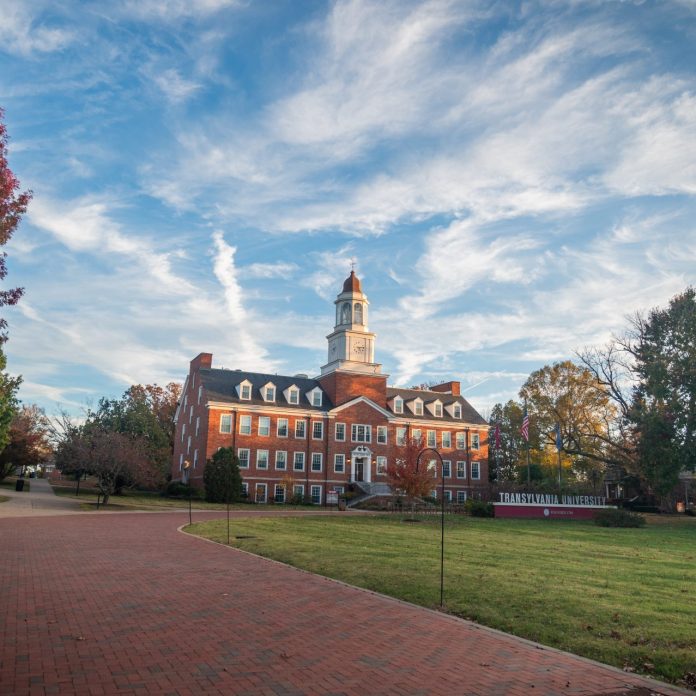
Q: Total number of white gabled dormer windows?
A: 8